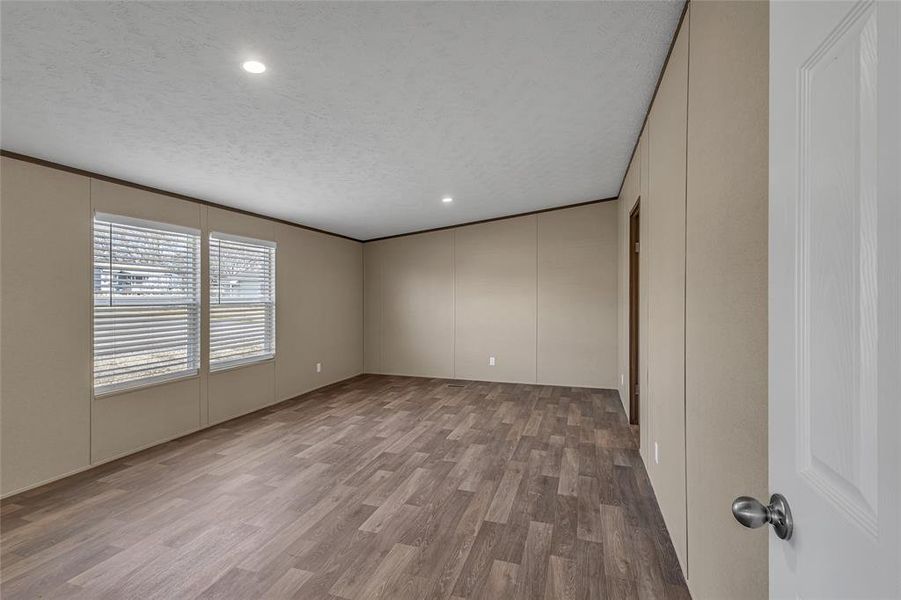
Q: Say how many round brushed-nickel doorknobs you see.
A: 1